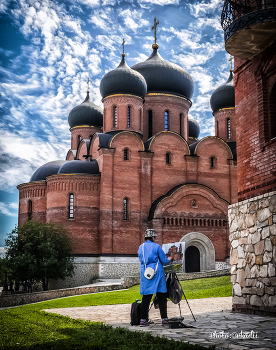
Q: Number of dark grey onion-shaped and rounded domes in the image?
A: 7